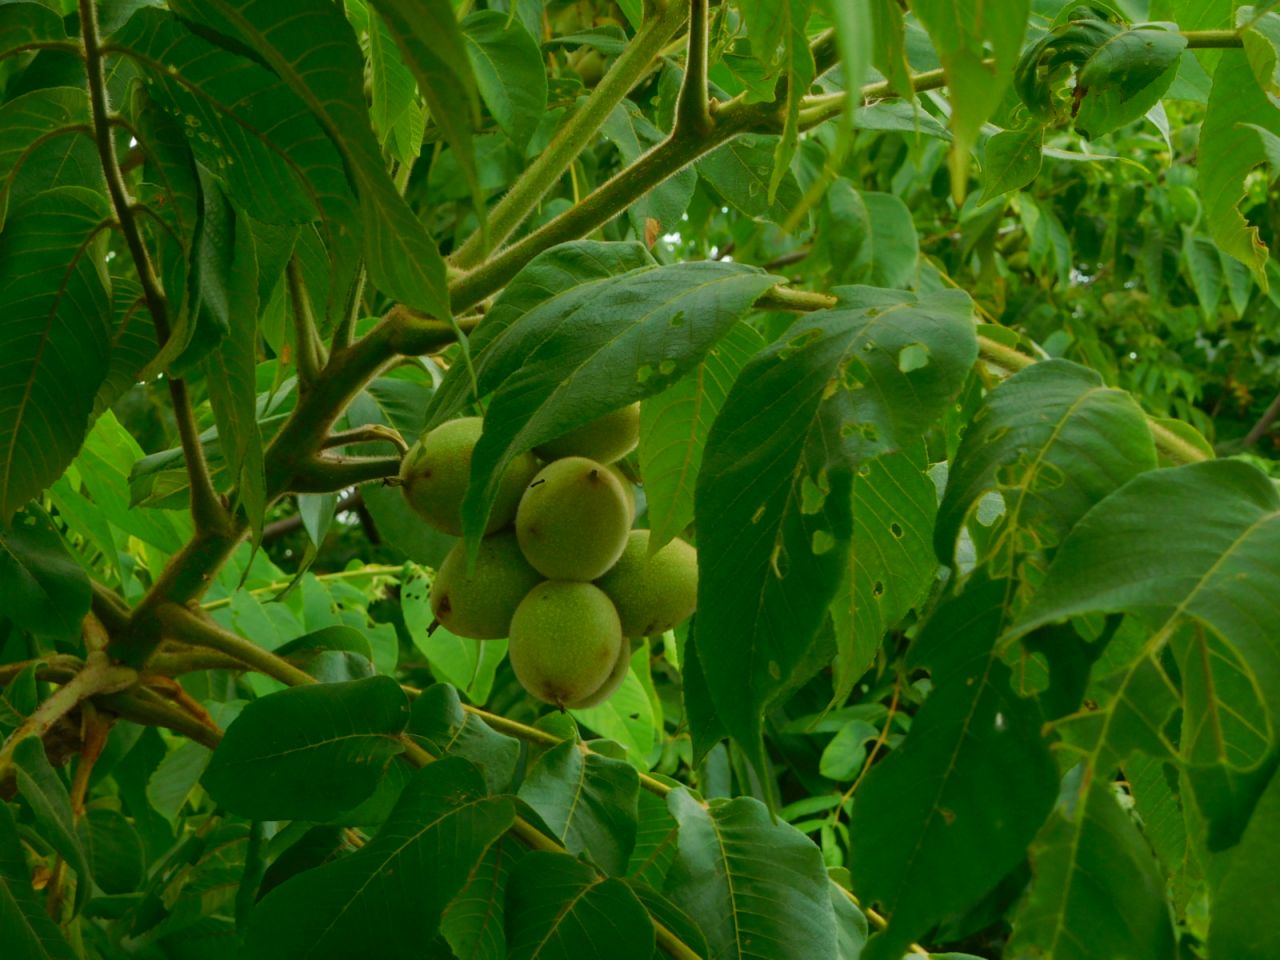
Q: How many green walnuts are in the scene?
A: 8